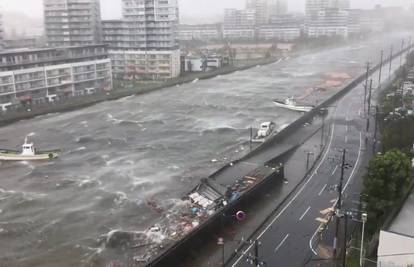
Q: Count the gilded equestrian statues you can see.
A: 0